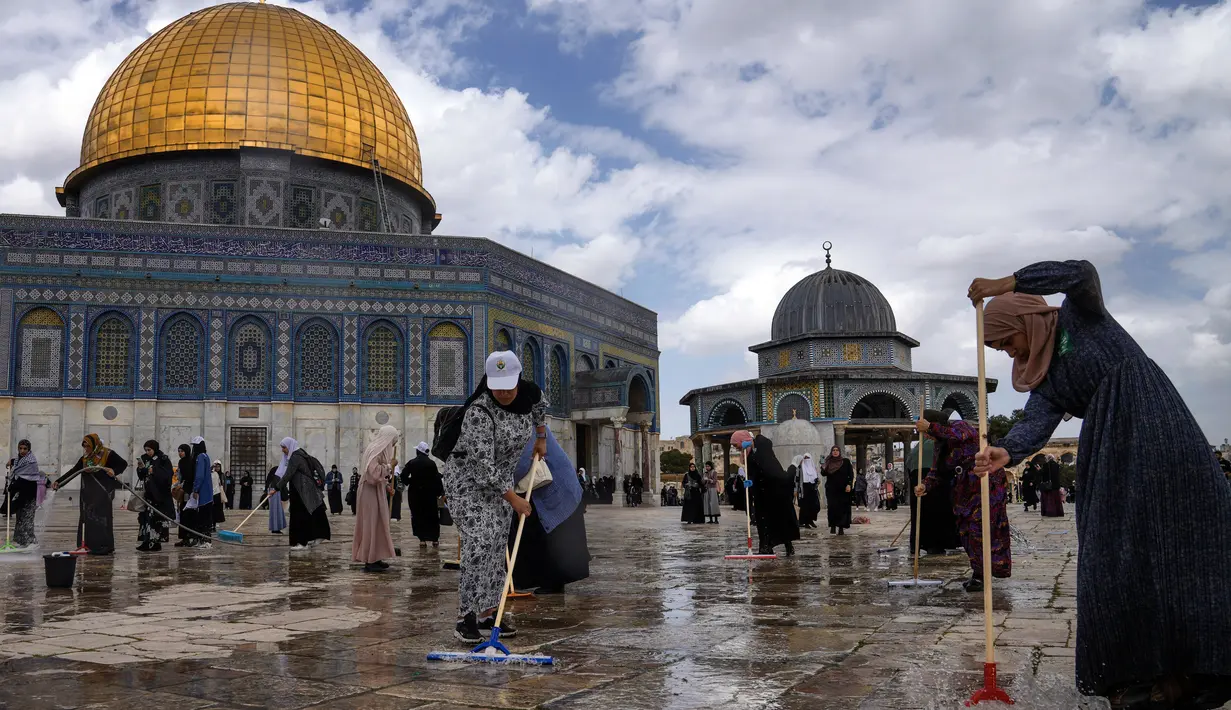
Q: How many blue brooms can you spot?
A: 2